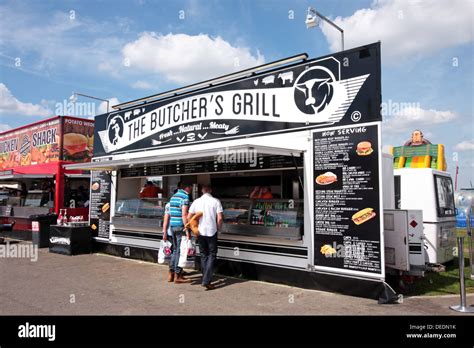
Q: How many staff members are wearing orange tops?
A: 2